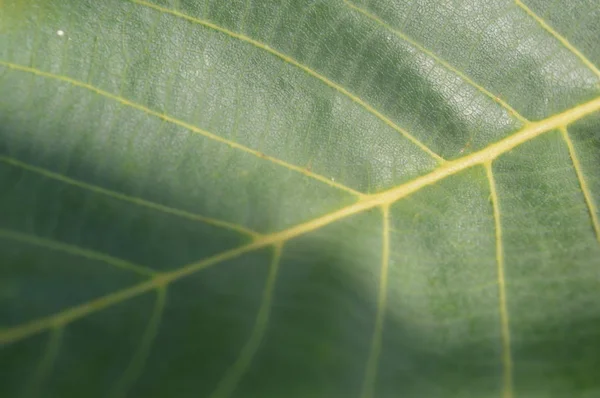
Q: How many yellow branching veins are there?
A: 12